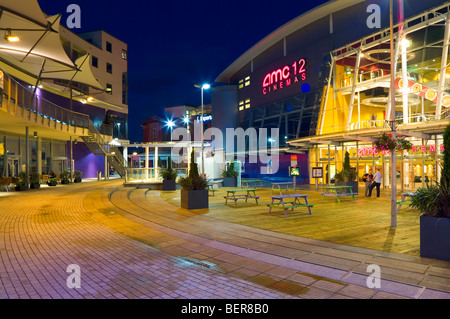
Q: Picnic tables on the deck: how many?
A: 7